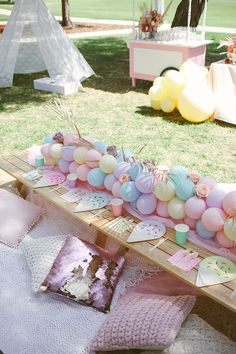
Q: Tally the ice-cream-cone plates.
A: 4